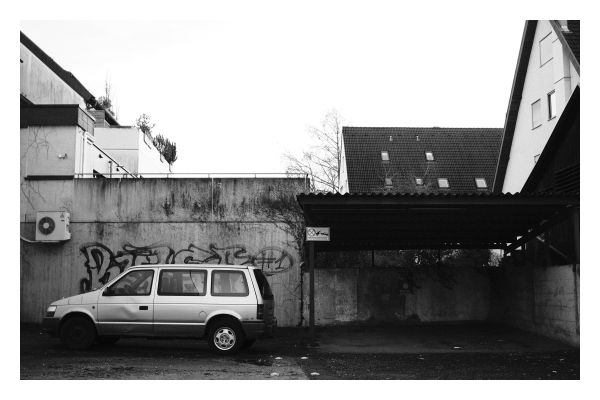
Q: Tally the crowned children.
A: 0